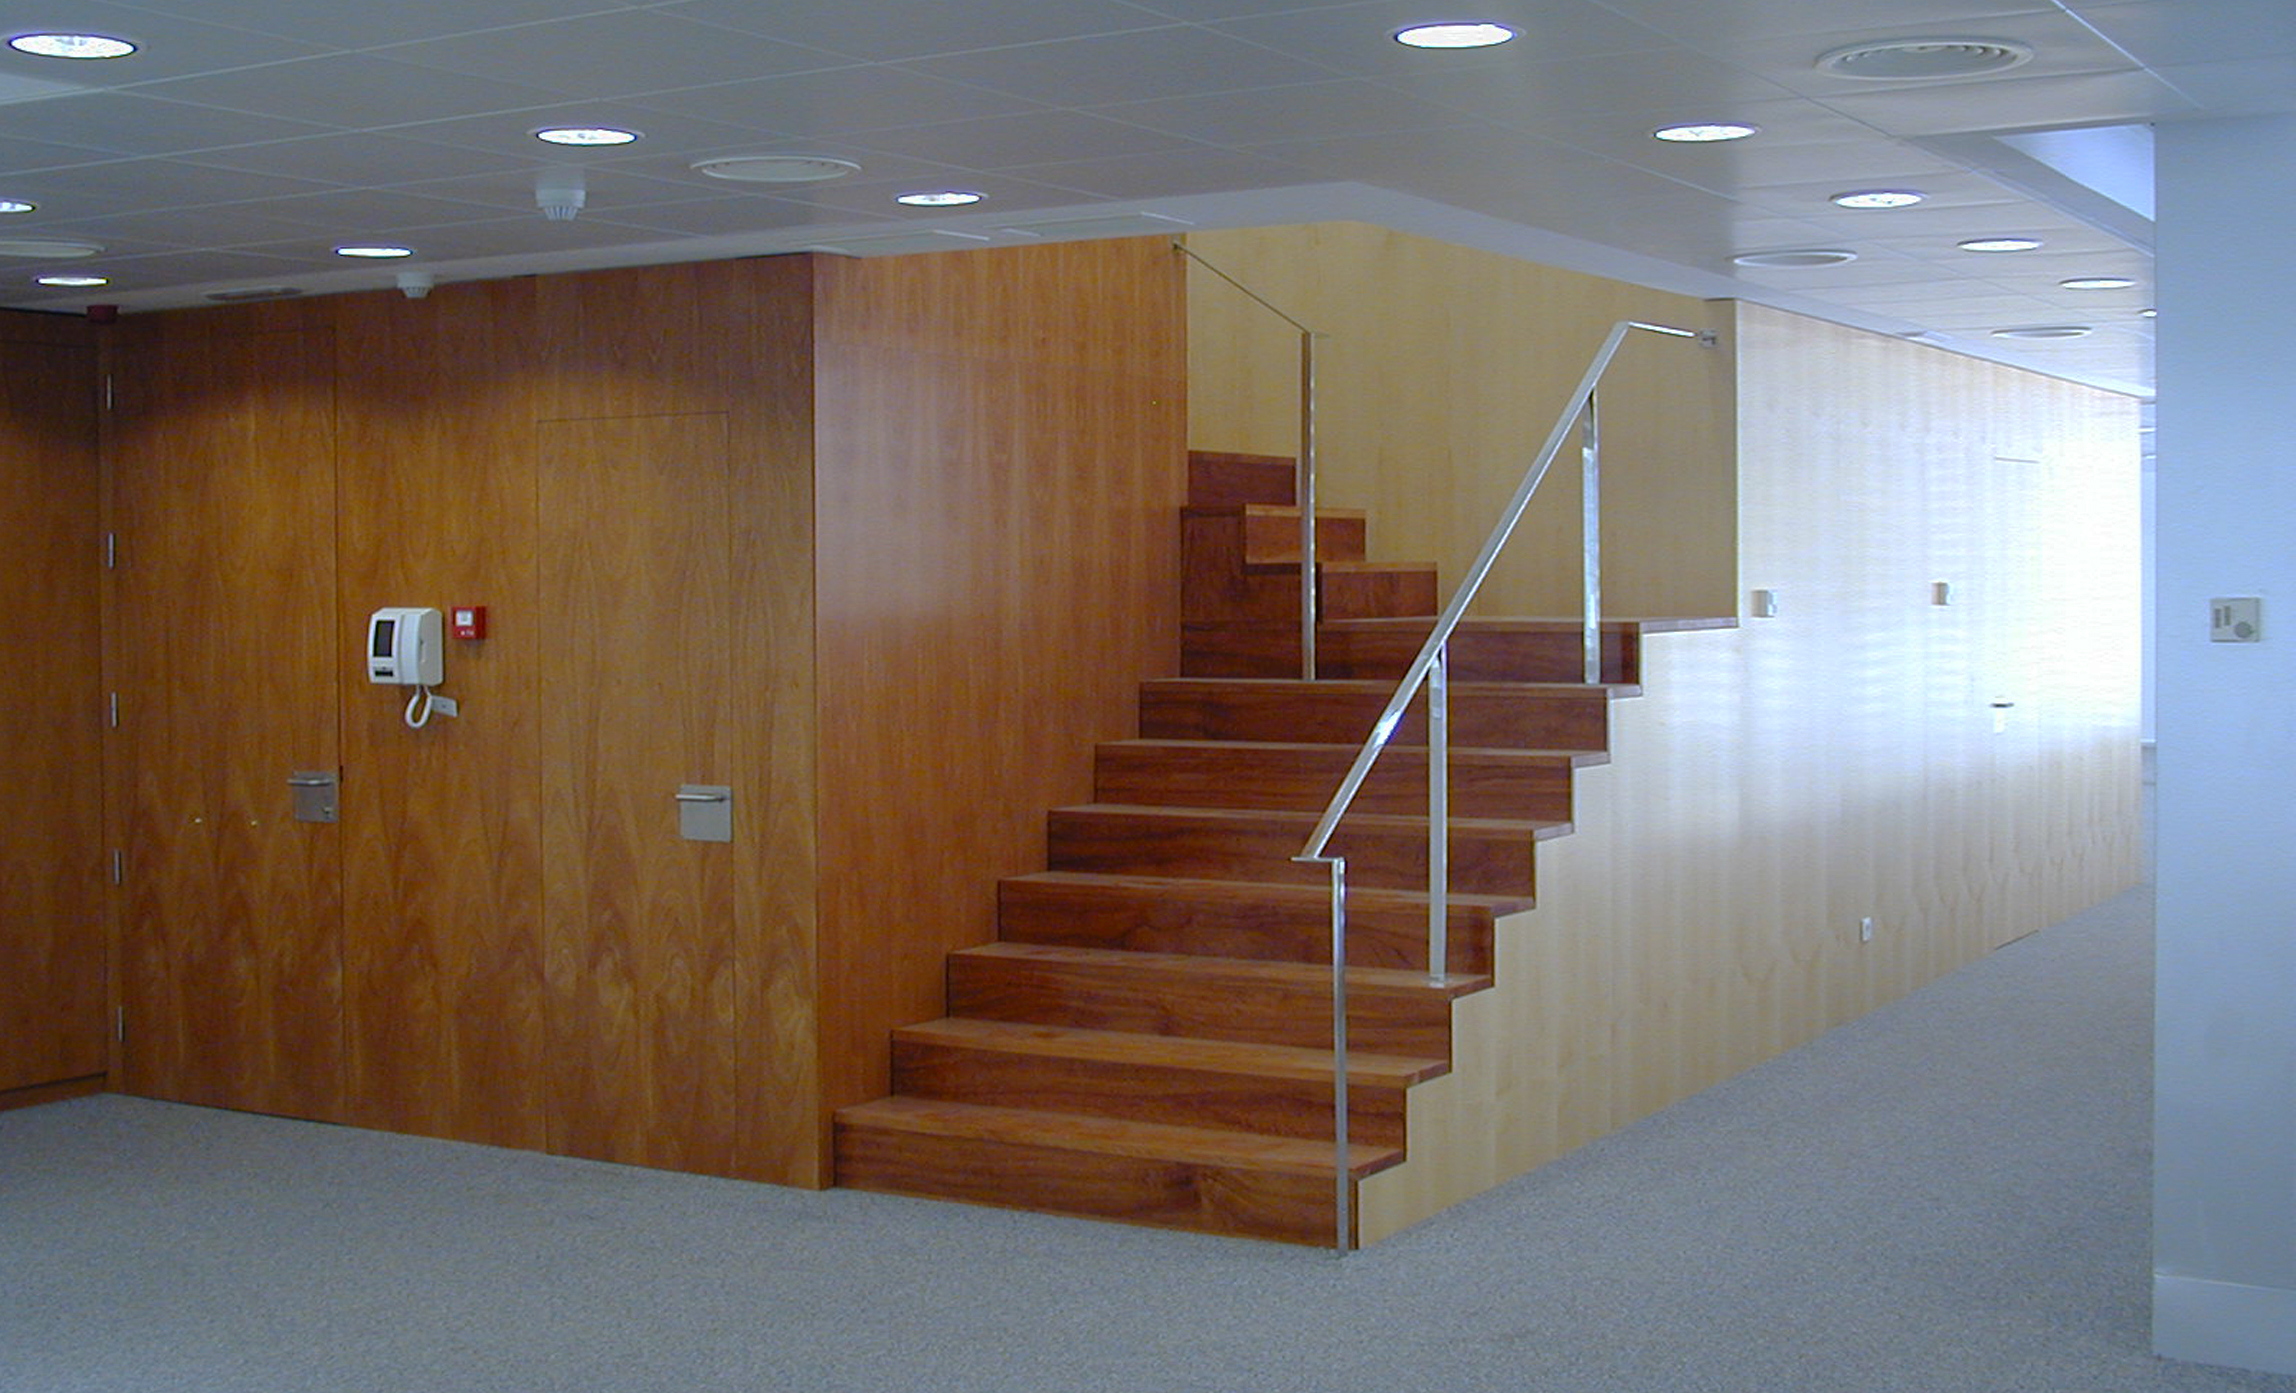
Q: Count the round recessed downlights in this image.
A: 12